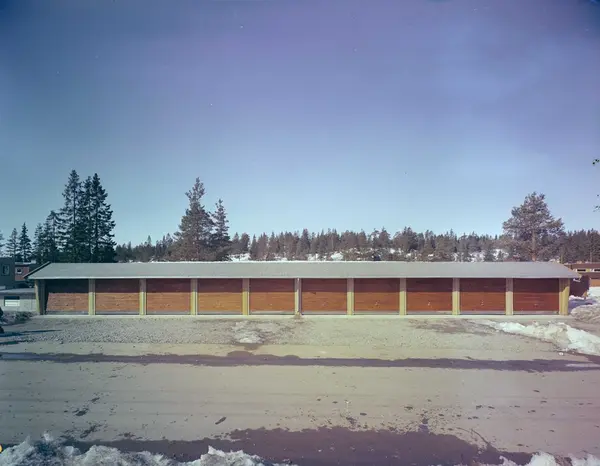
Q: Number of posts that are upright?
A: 11